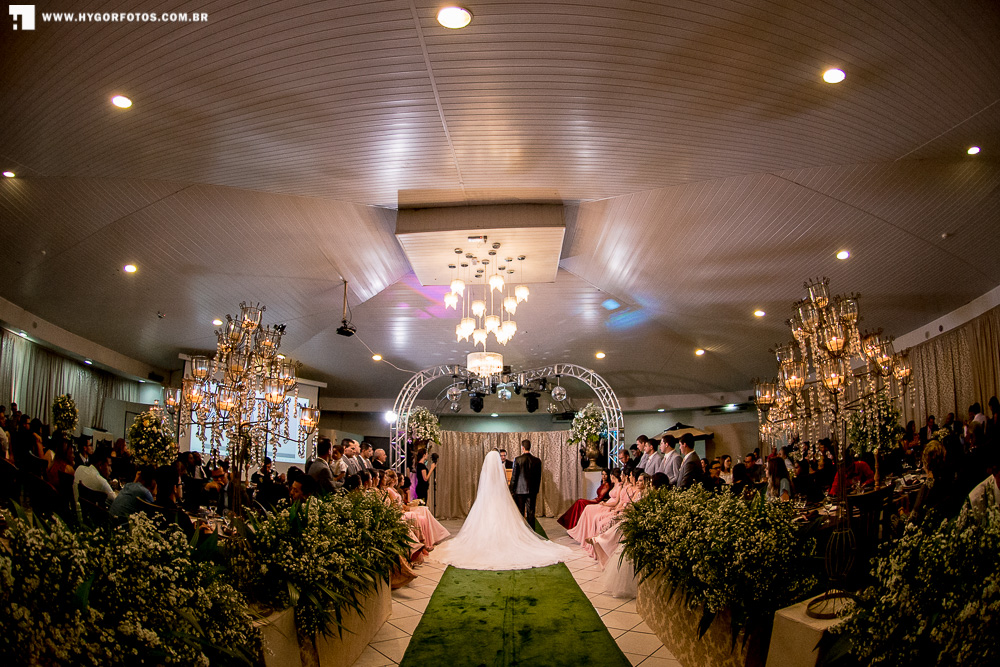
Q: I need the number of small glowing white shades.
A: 12